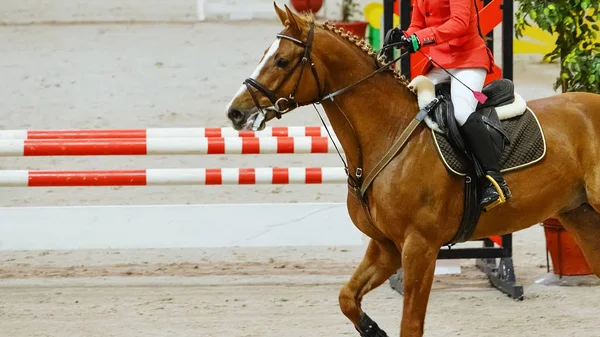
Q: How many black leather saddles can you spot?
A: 1